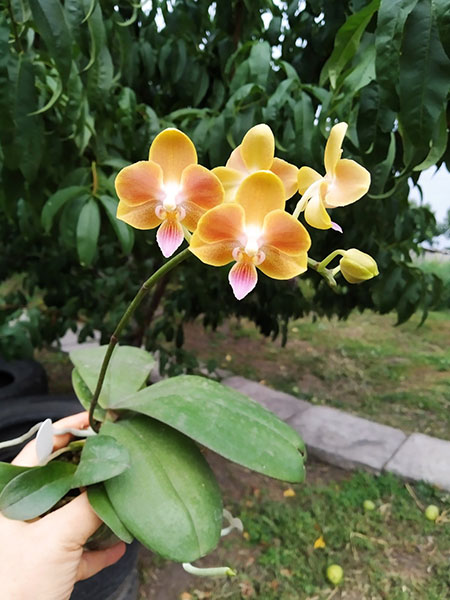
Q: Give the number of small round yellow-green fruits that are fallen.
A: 3